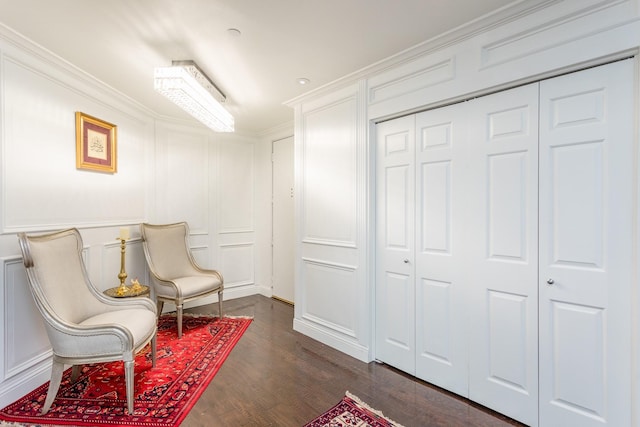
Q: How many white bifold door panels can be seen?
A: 4